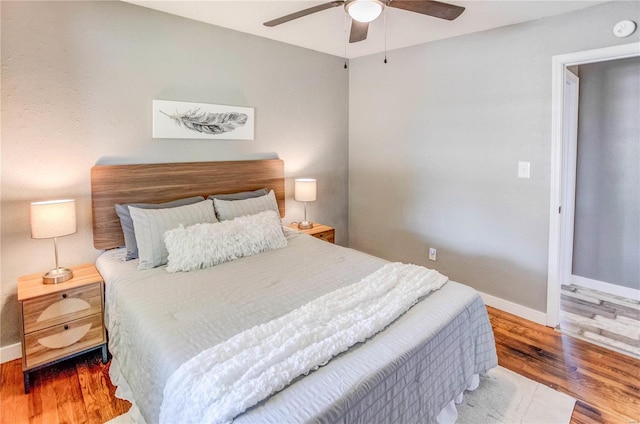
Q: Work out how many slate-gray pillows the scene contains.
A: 2